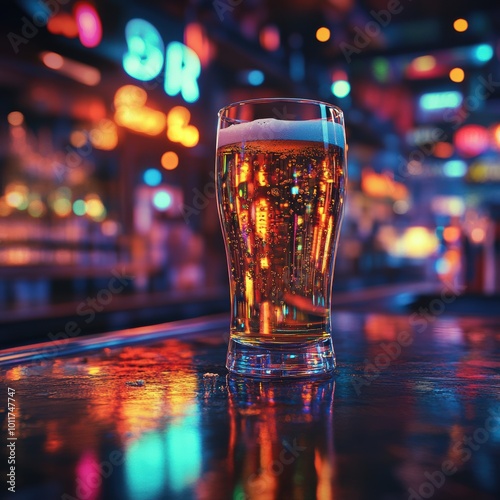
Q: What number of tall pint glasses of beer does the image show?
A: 1